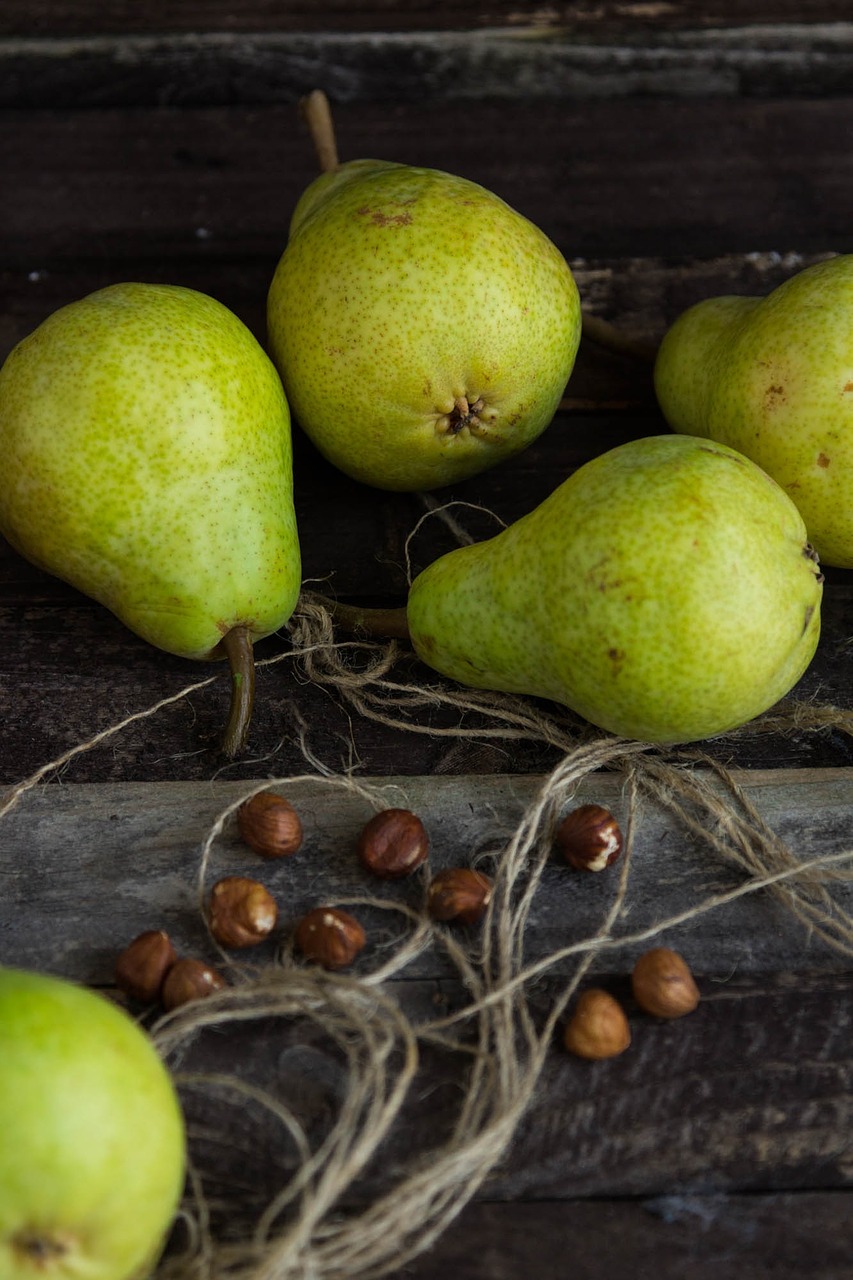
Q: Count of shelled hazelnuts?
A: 10